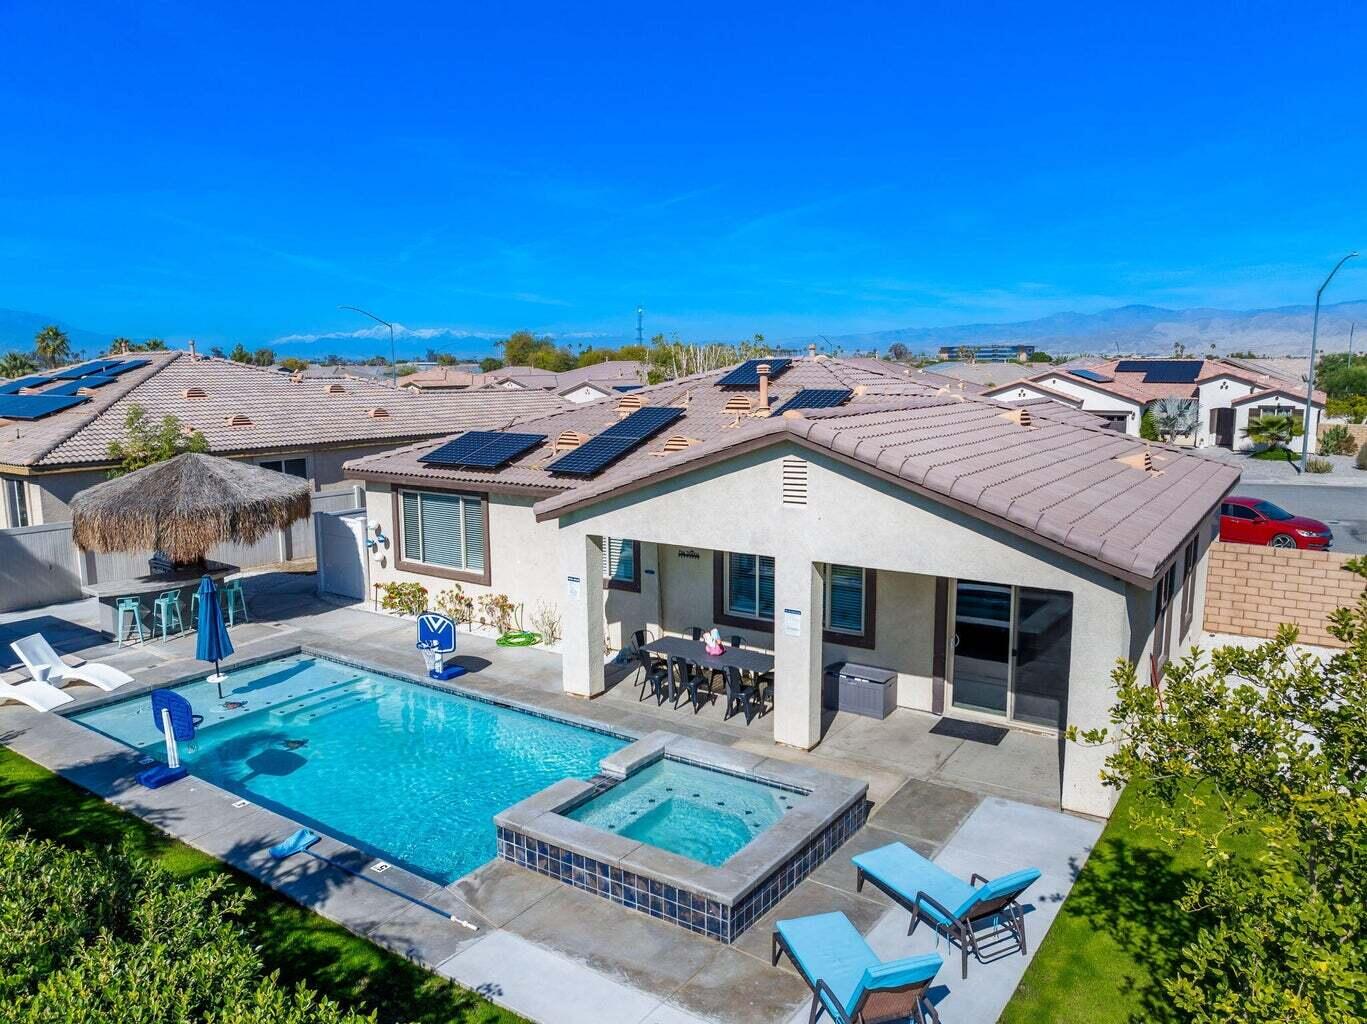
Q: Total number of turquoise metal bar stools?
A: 4